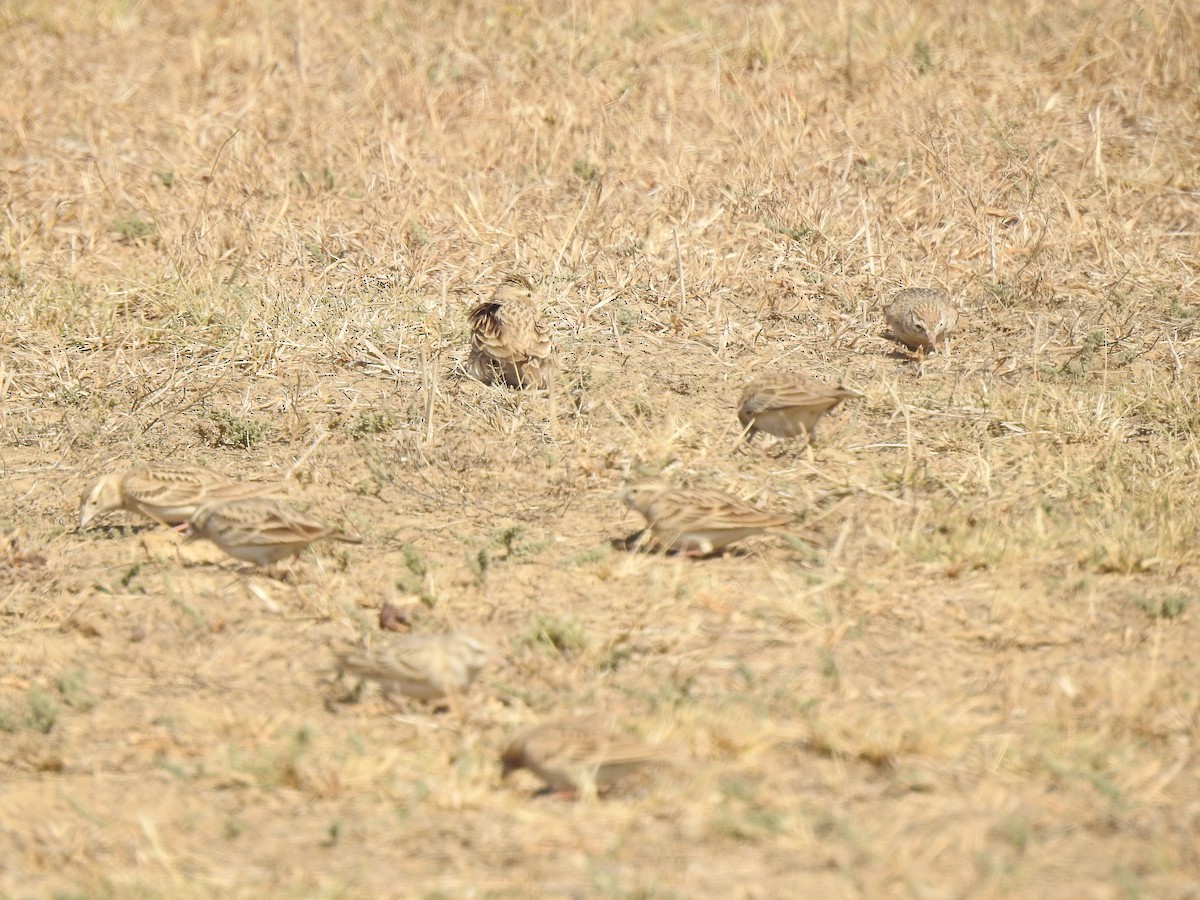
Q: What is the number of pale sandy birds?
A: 8